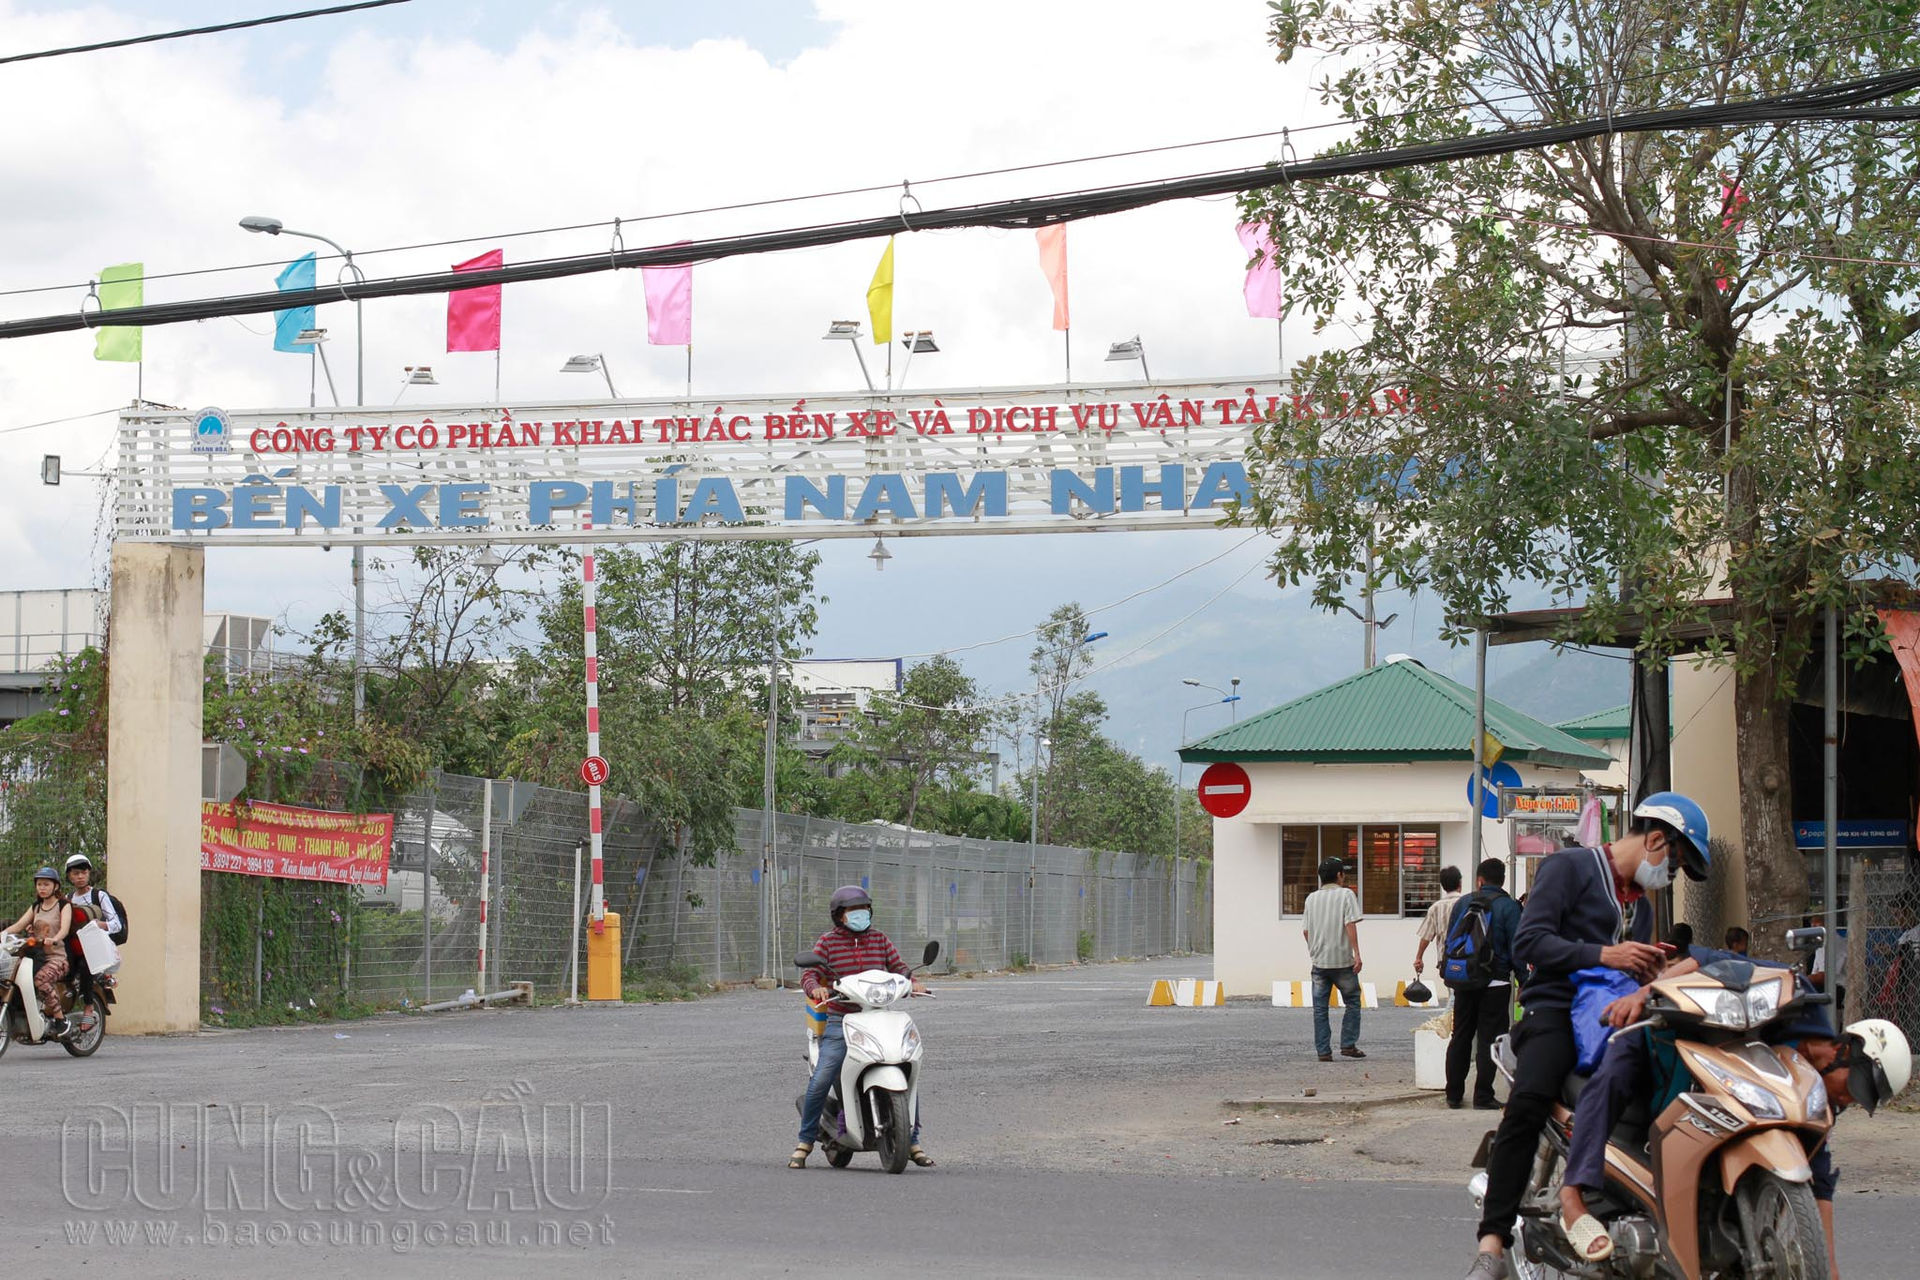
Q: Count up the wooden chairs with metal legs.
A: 0